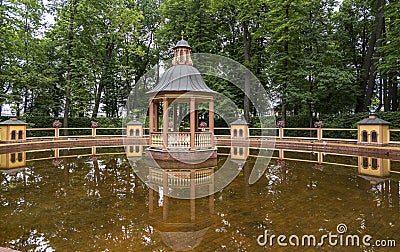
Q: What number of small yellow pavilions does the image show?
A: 4